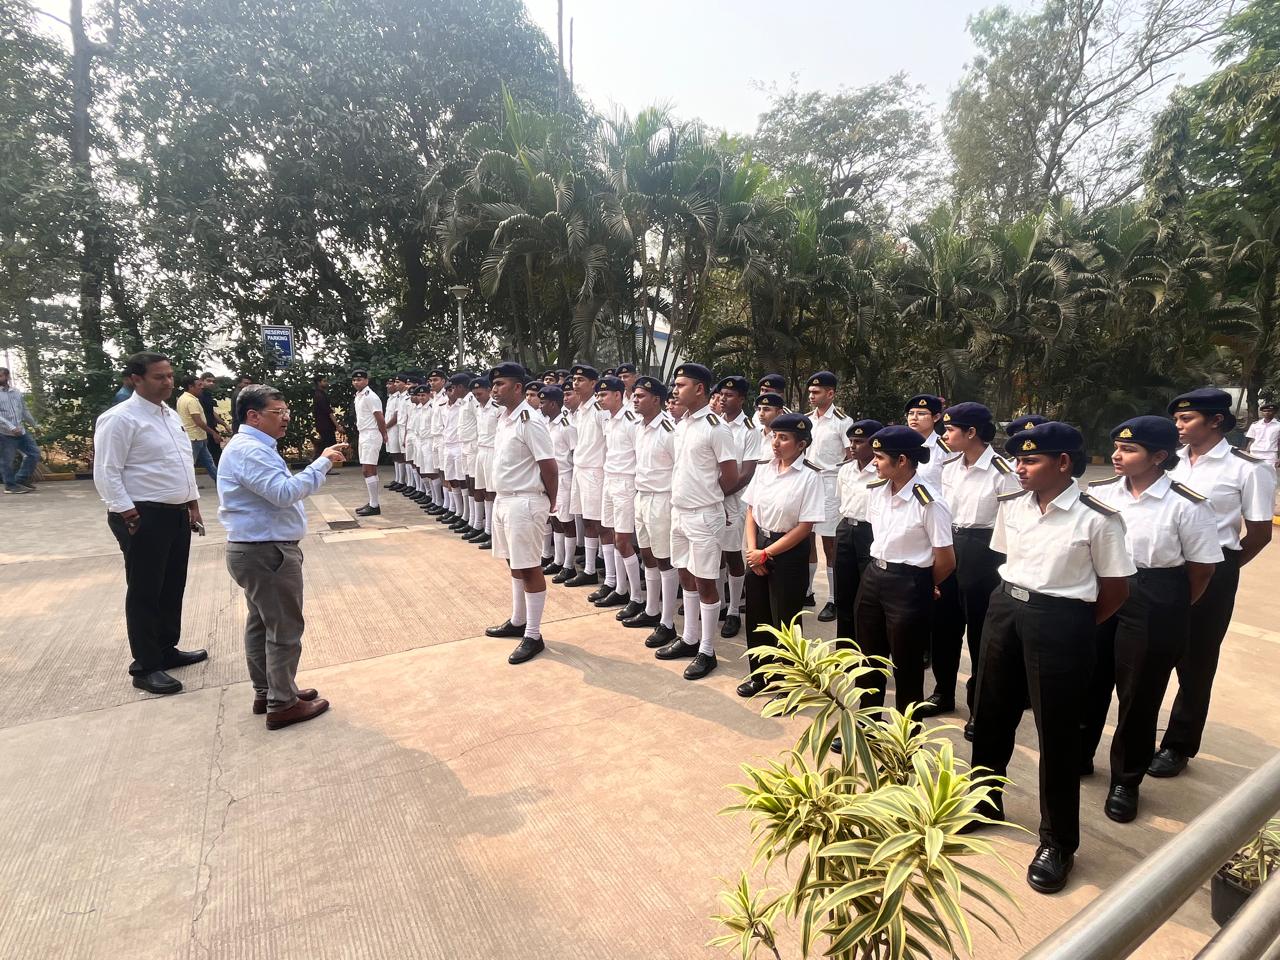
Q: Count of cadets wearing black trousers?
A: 9